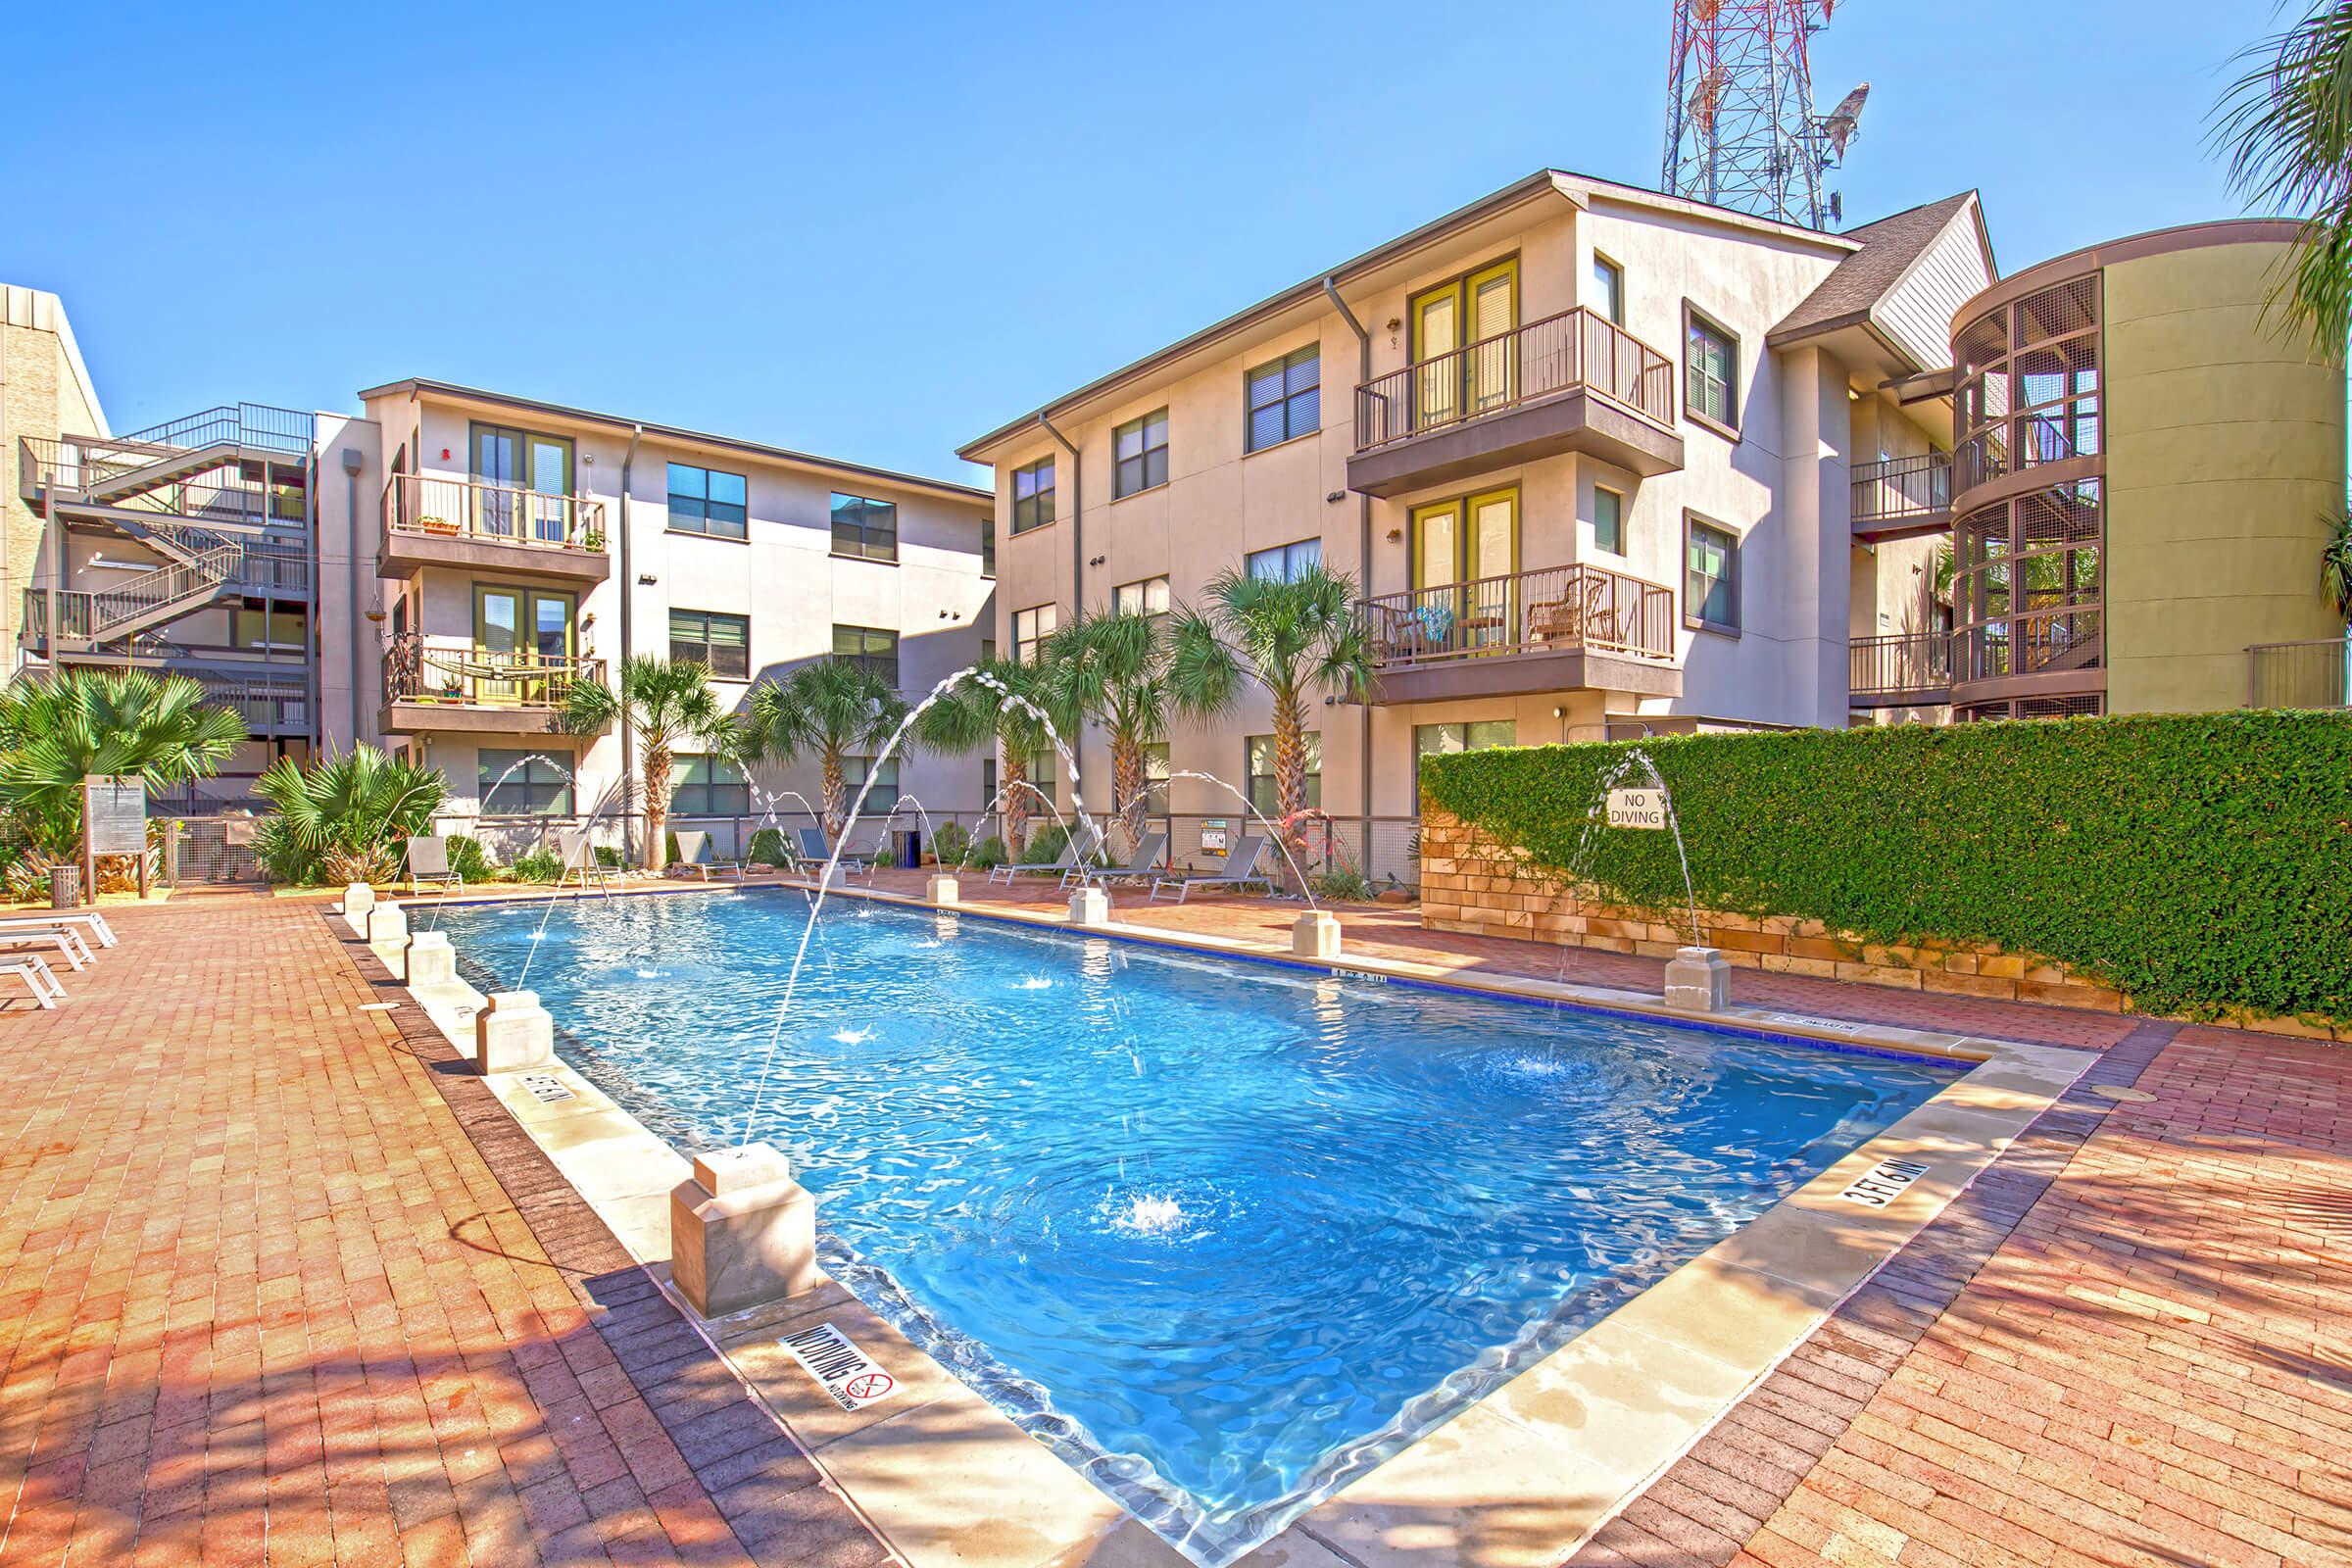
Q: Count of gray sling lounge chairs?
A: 10